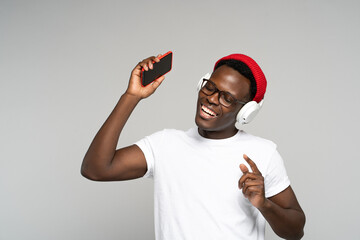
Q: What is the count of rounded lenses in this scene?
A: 2